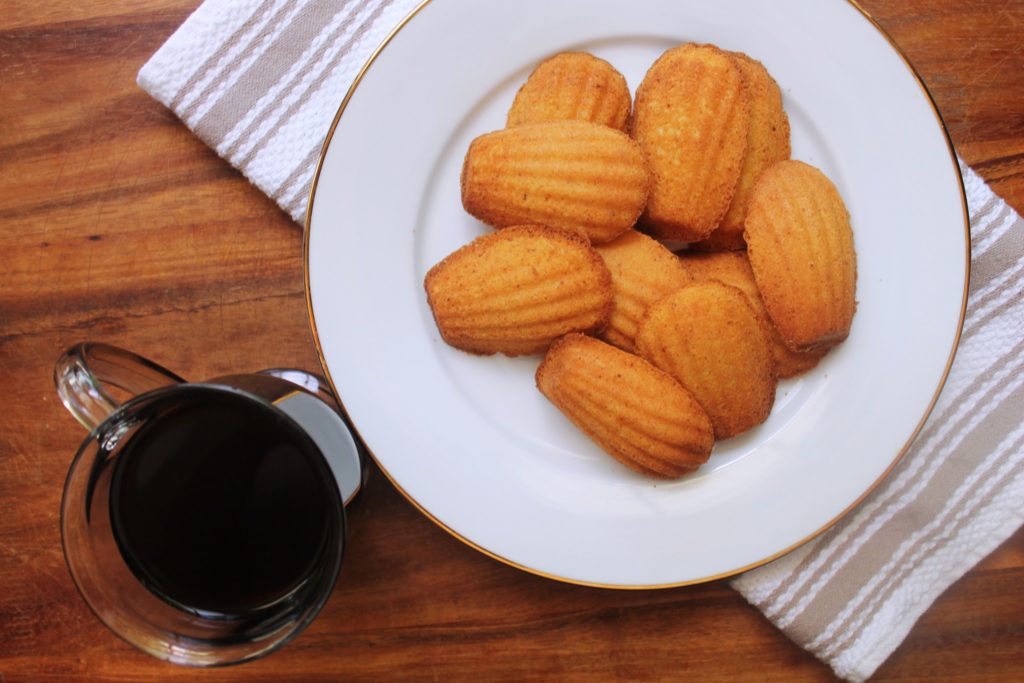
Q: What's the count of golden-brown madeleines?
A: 10